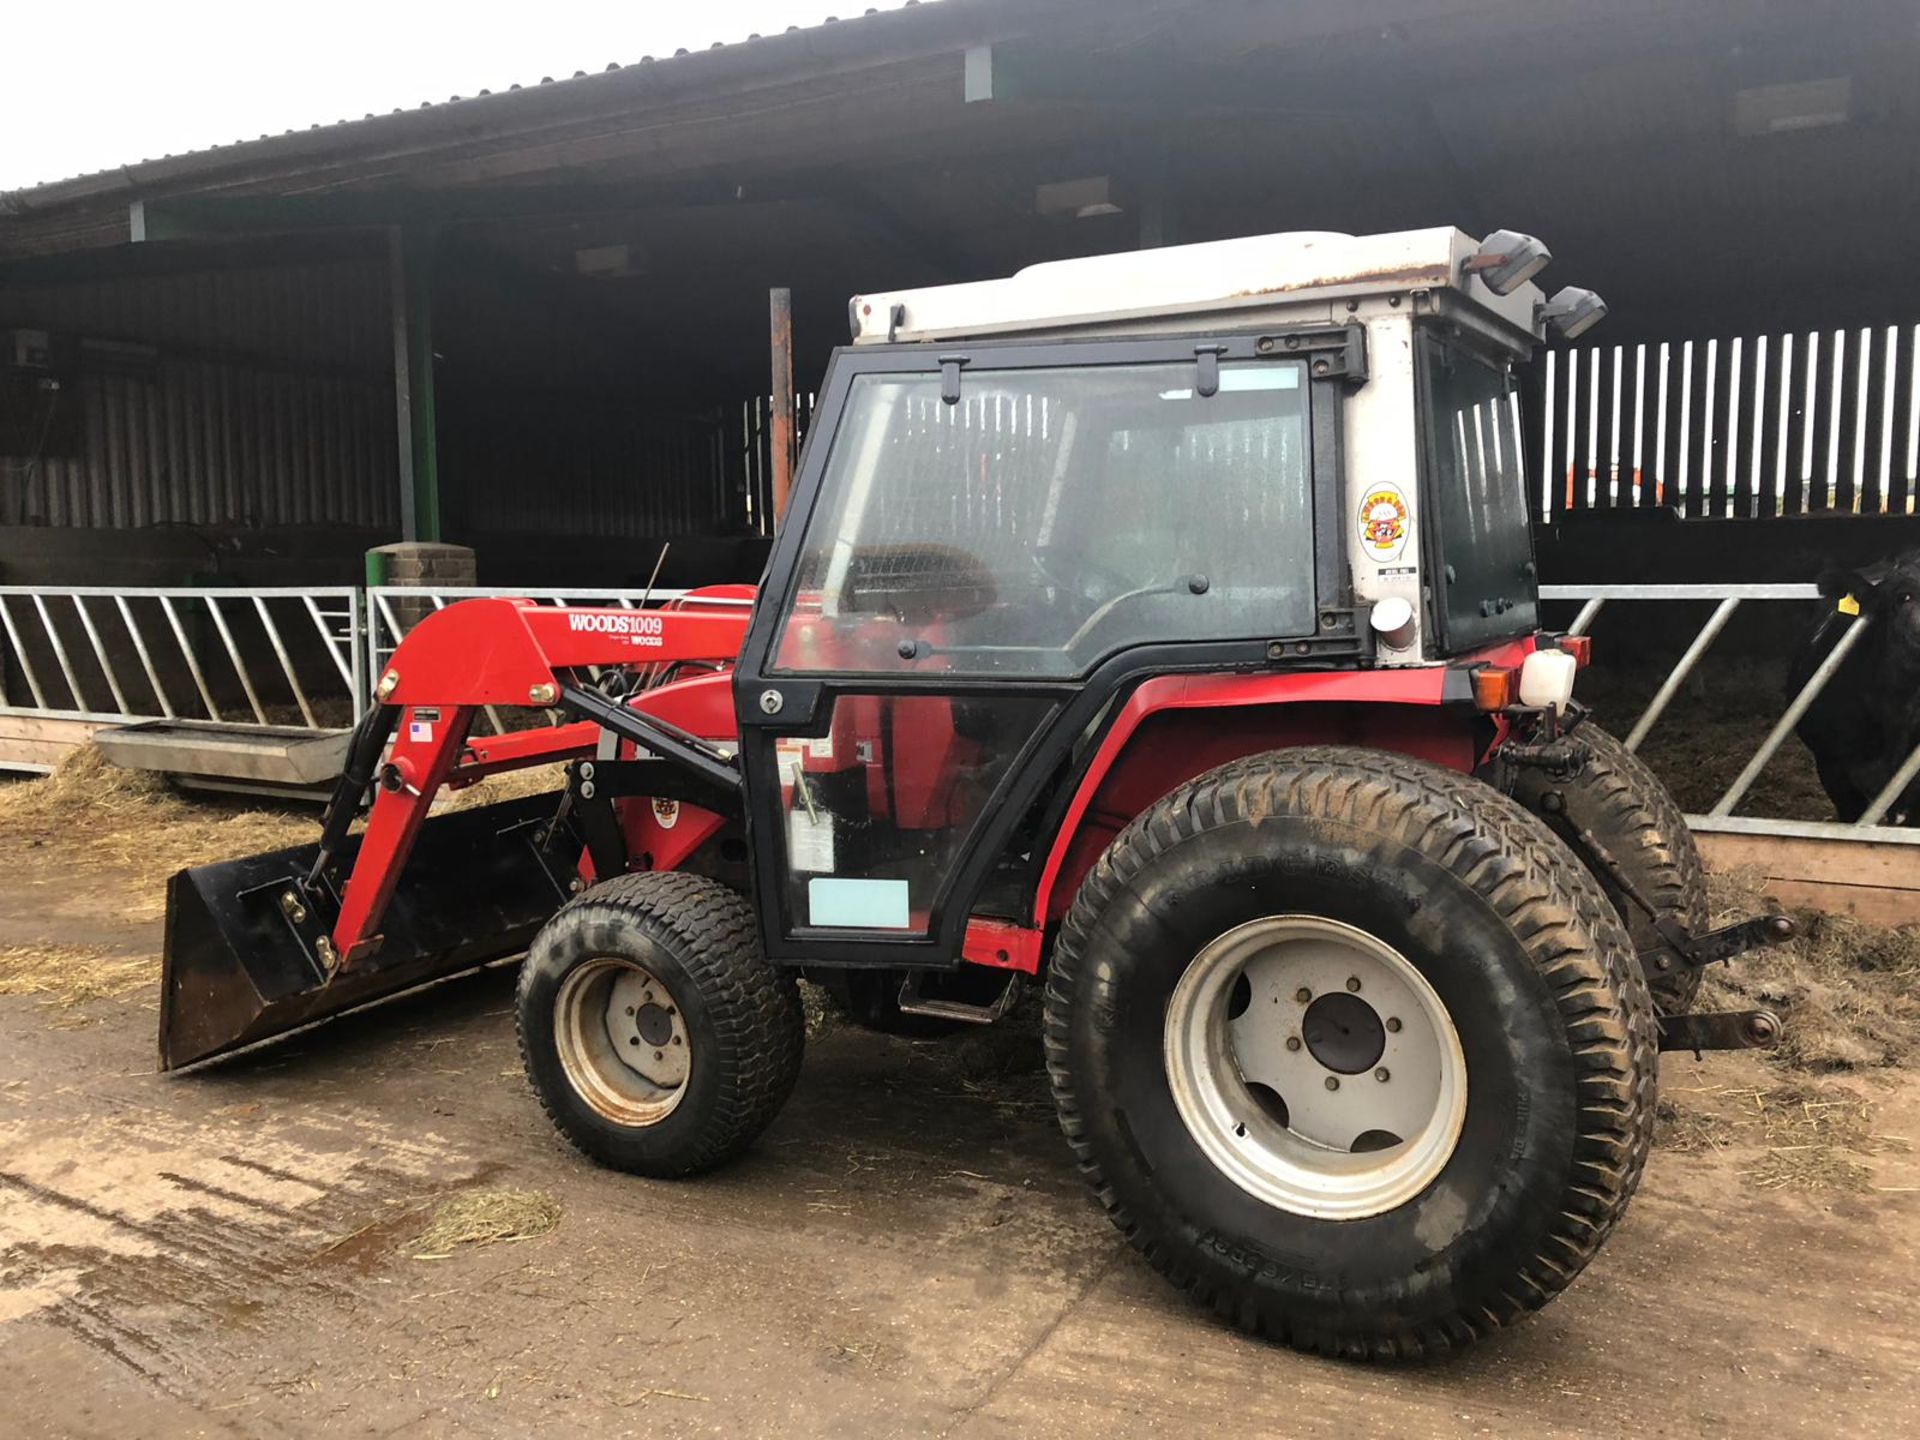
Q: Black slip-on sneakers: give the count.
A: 0